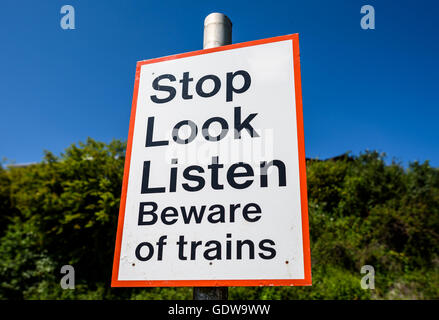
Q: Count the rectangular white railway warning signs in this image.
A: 1